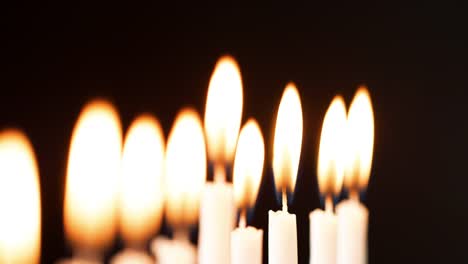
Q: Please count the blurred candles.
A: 4